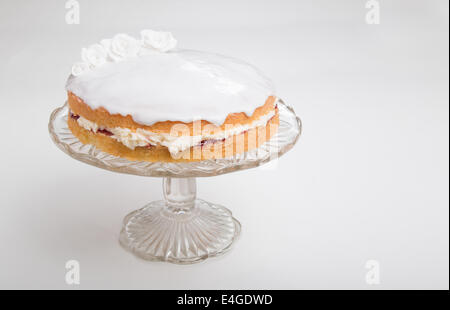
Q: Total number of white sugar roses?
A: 4